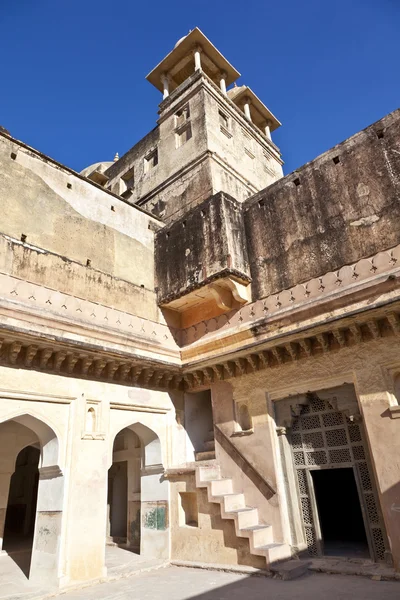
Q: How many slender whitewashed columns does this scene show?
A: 5